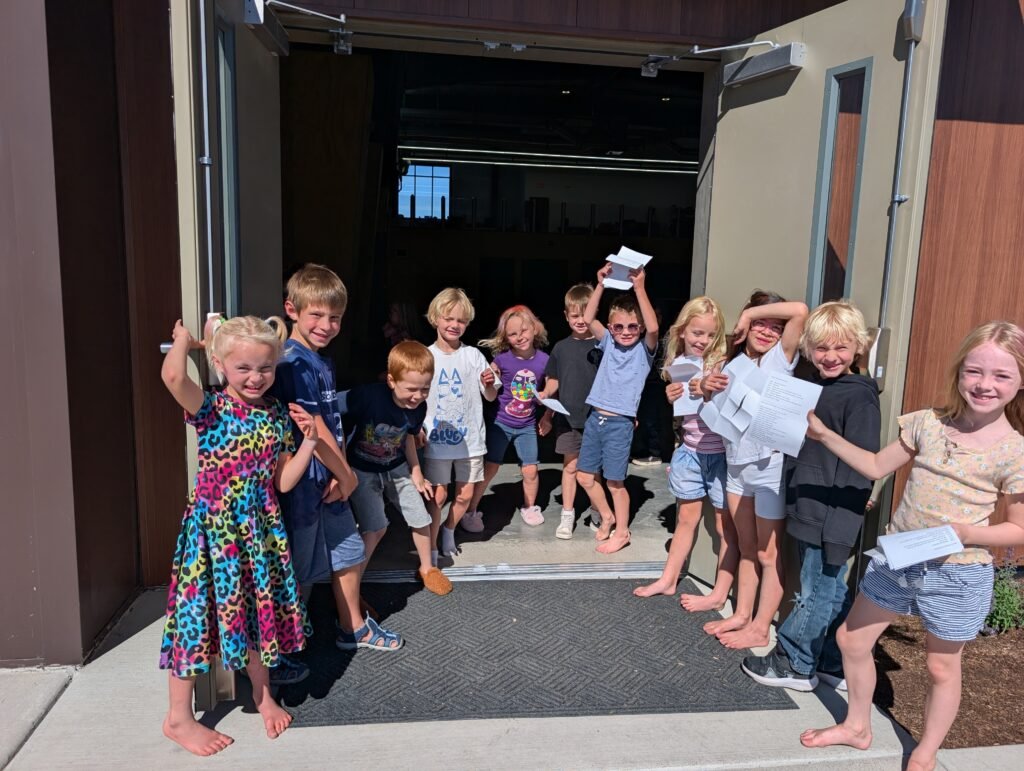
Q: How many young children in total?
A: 11